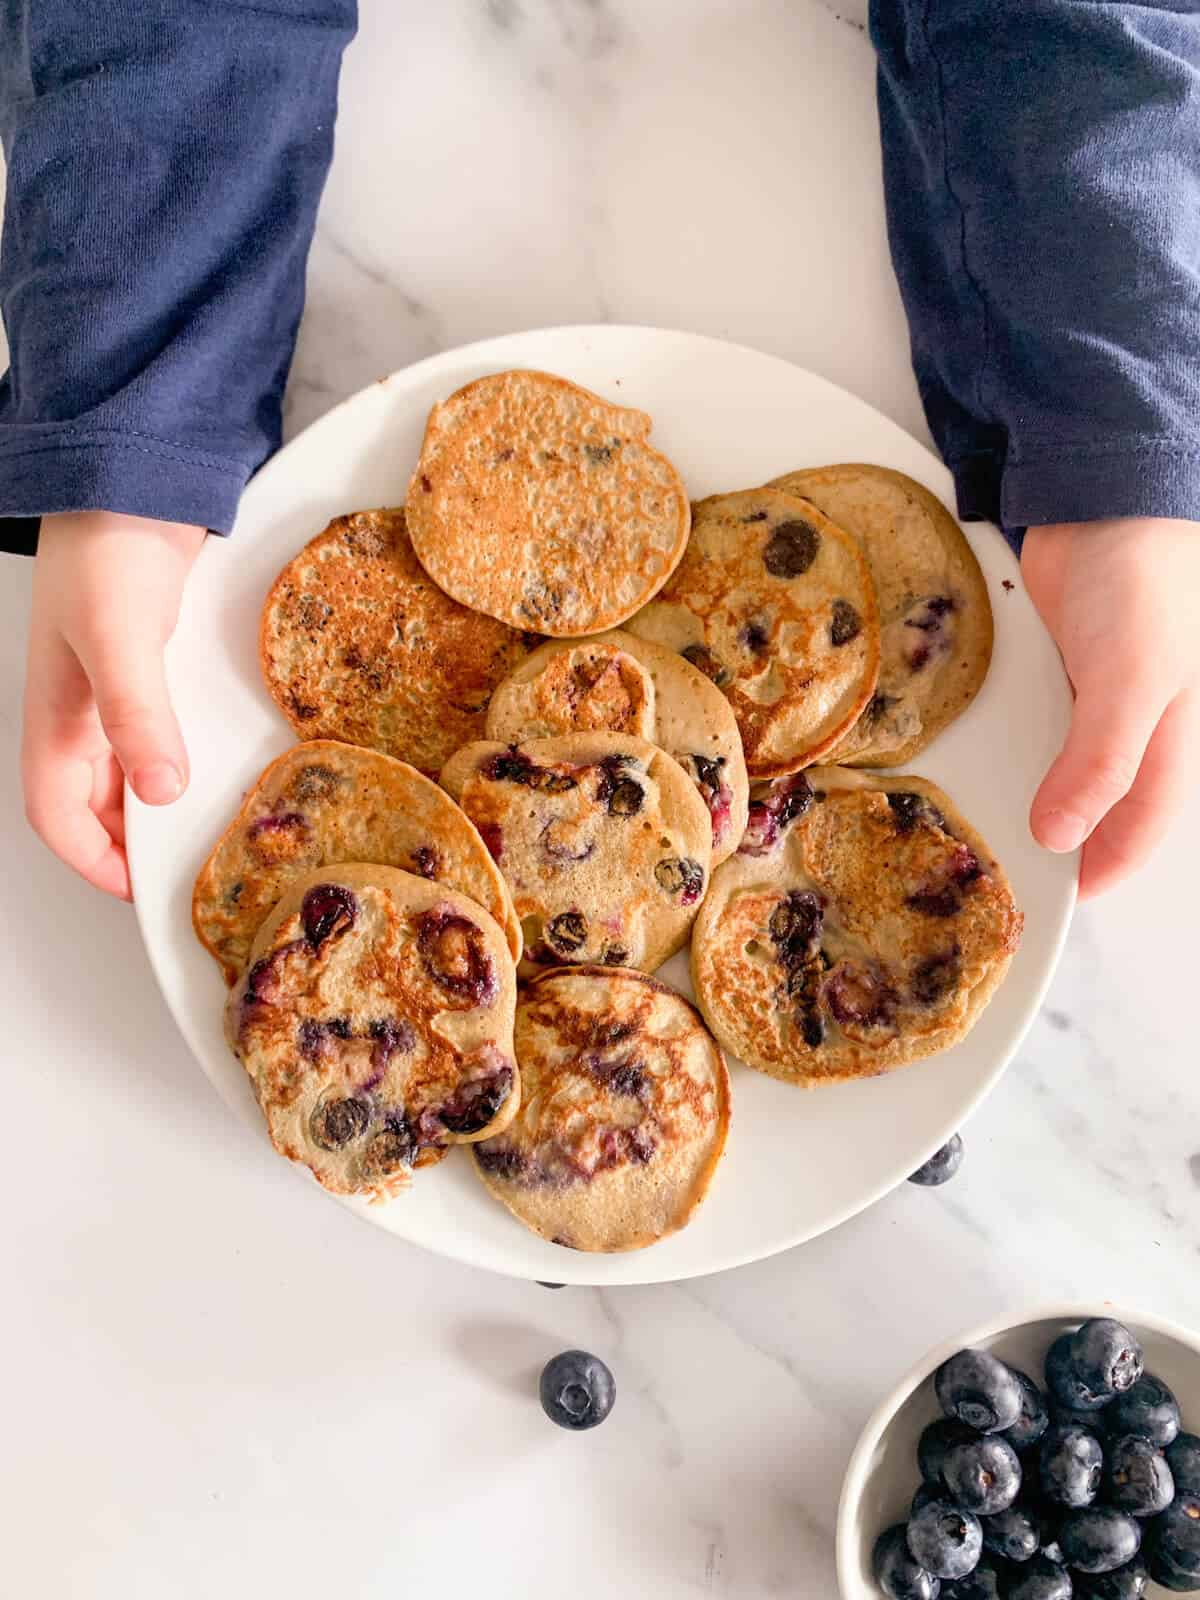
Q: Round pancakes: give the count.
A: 10